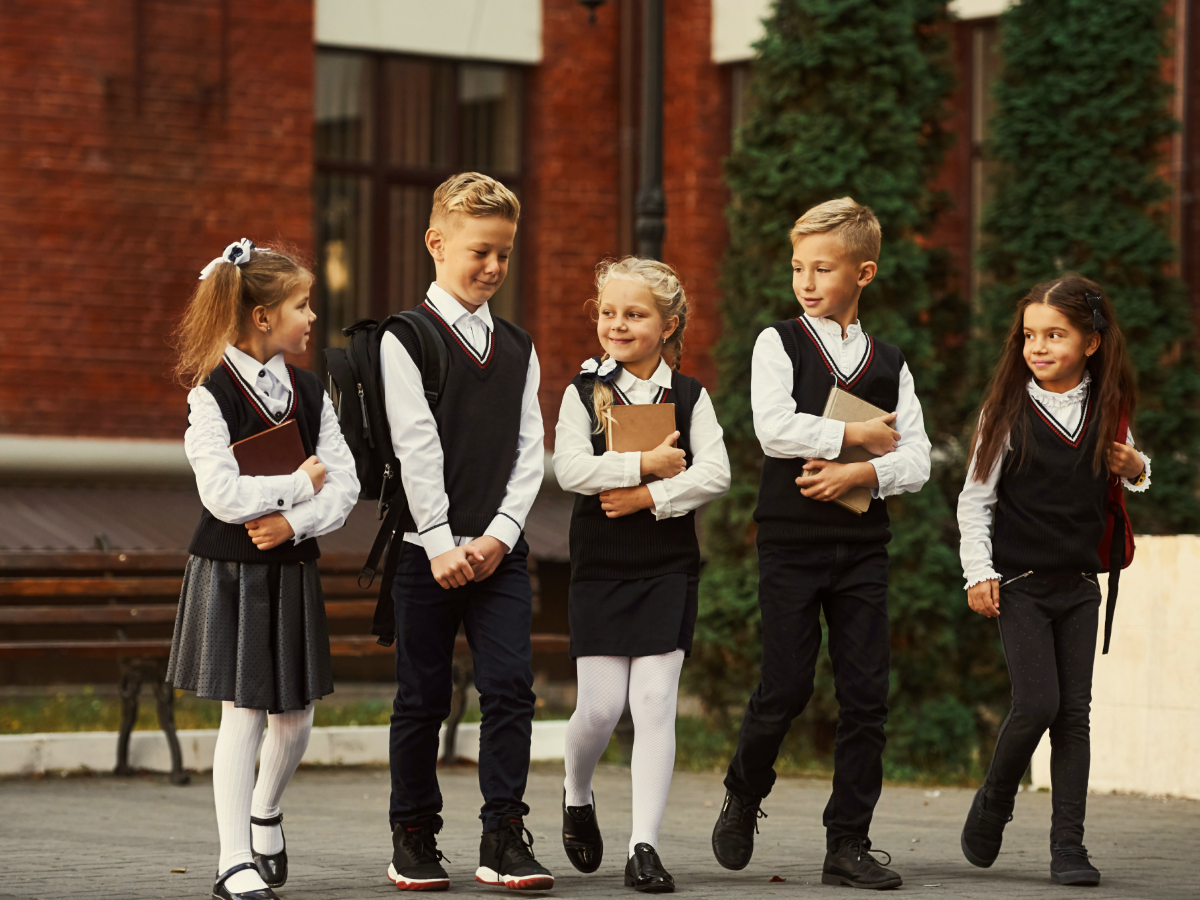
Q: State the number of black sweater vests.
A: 5